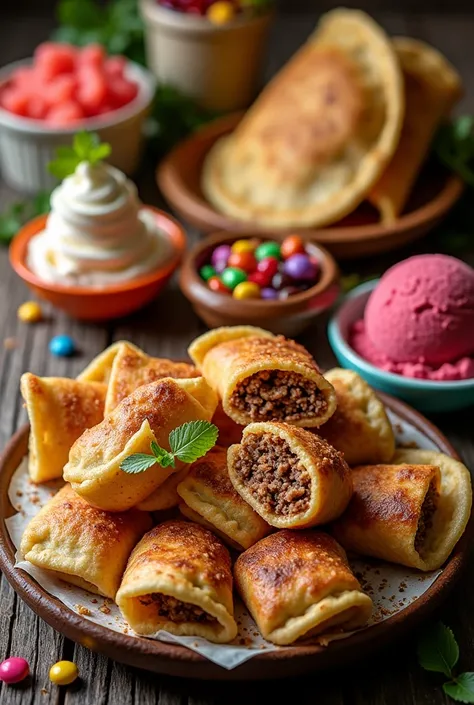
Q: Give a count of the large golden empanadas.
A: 2